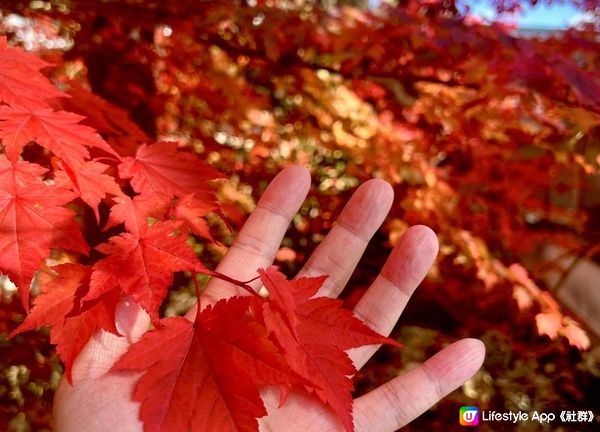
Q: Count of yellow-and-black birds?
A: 0